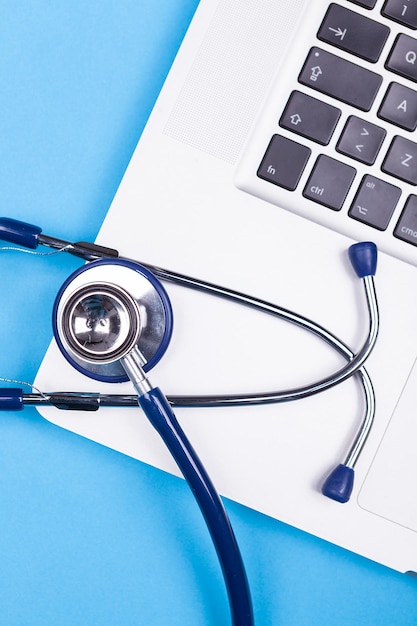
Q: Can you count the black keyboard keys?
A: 13